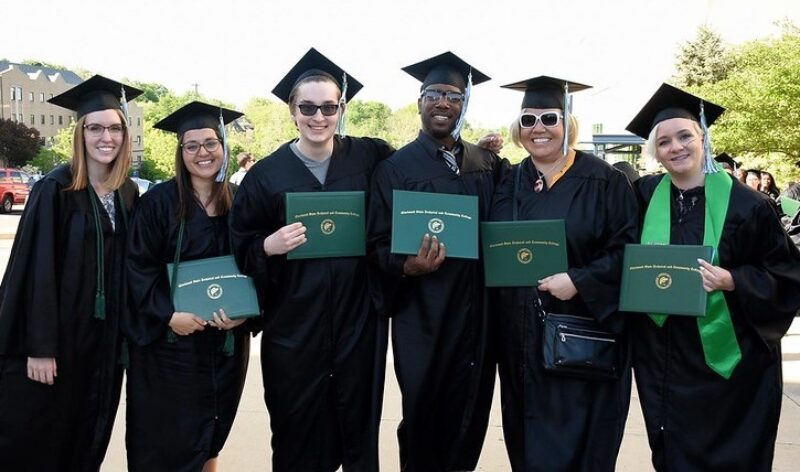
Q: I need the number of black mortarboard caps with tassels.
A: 6